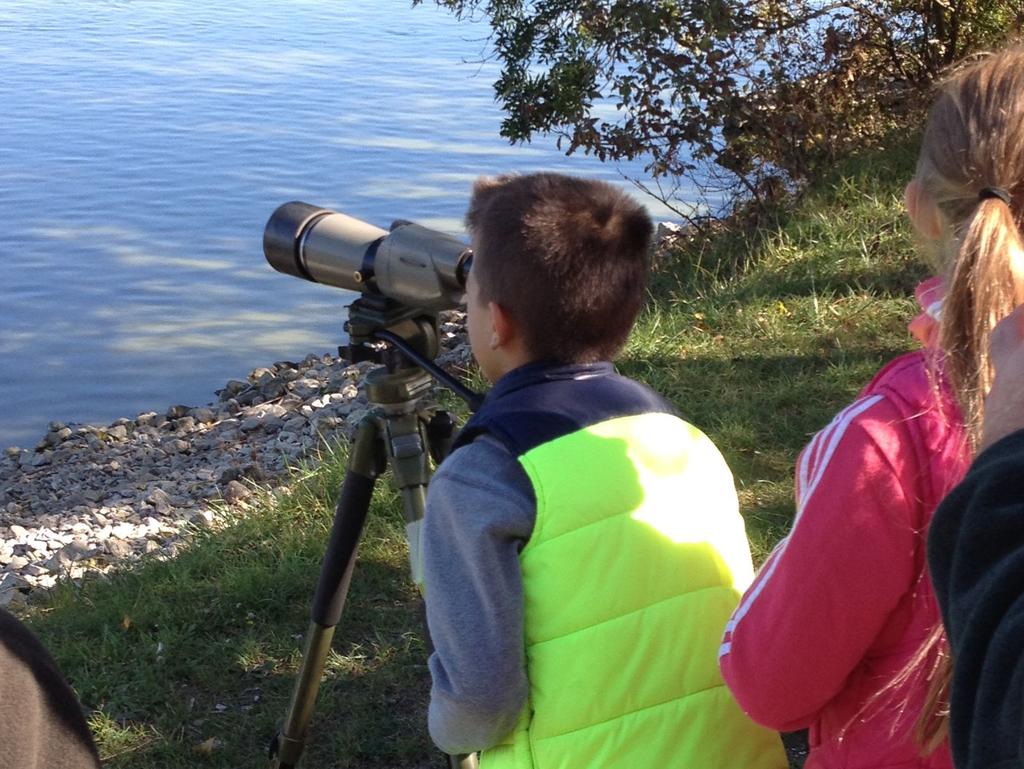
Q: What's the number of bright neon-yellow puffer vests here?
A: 1